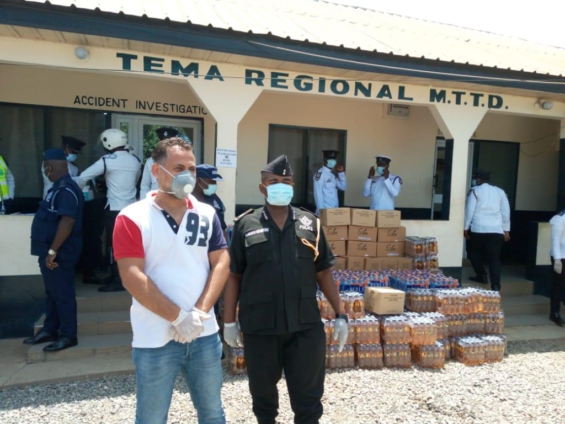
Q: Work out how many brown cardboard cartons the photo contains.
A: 15